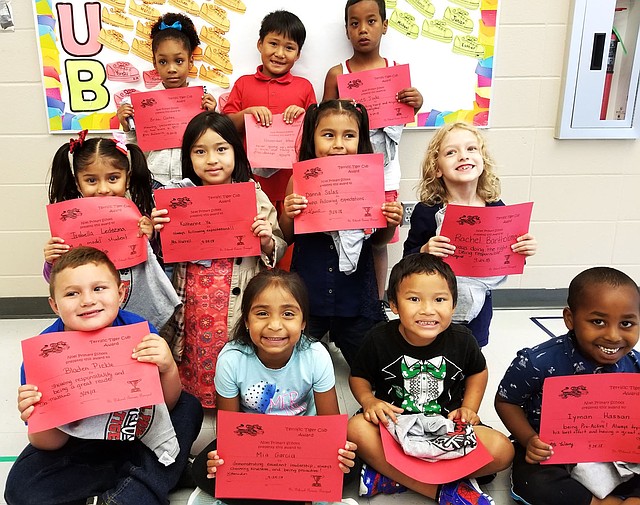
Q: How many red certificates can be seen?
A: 11